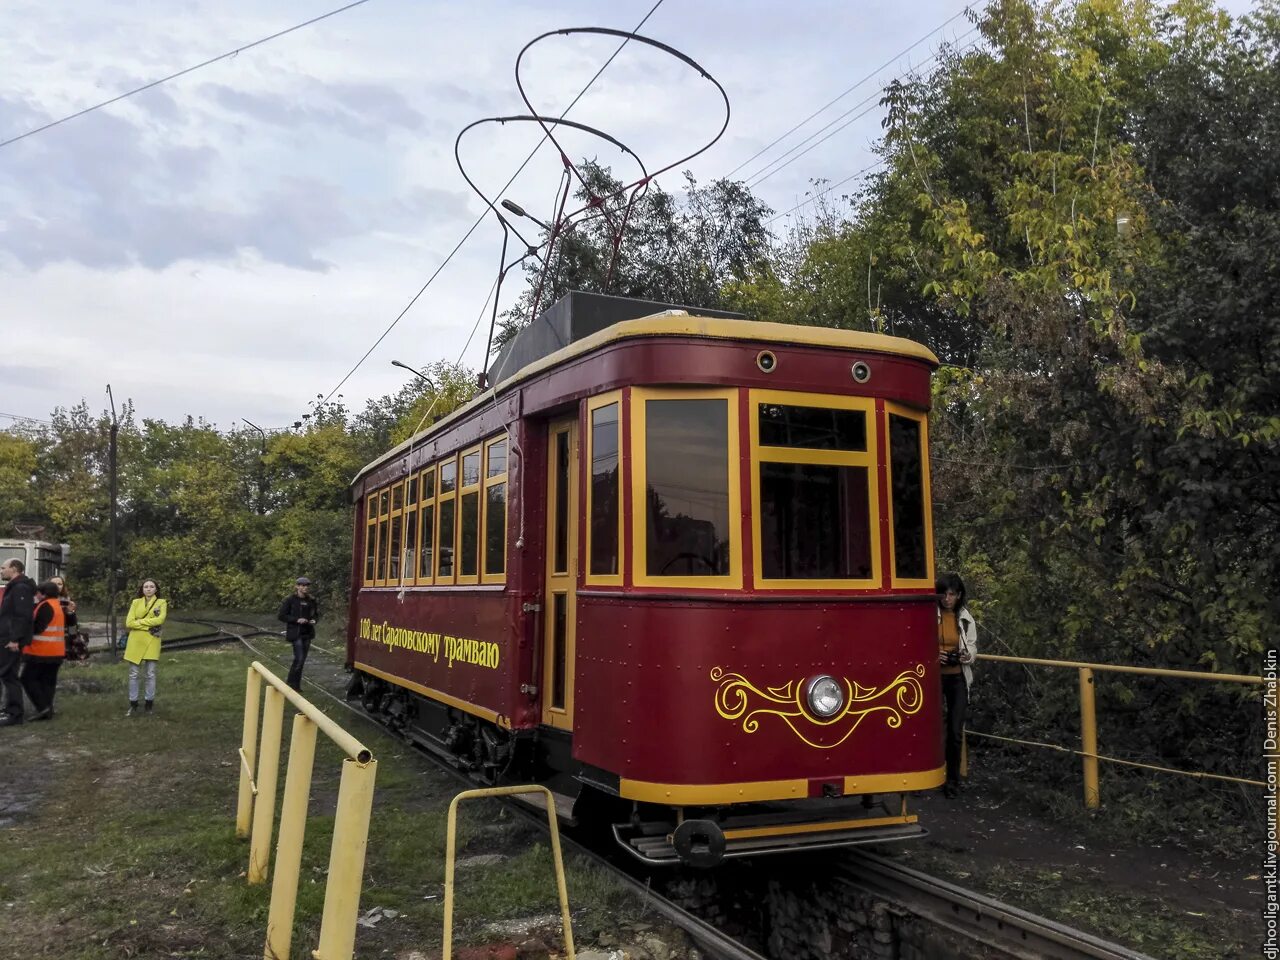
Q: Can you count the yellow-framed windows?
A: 12